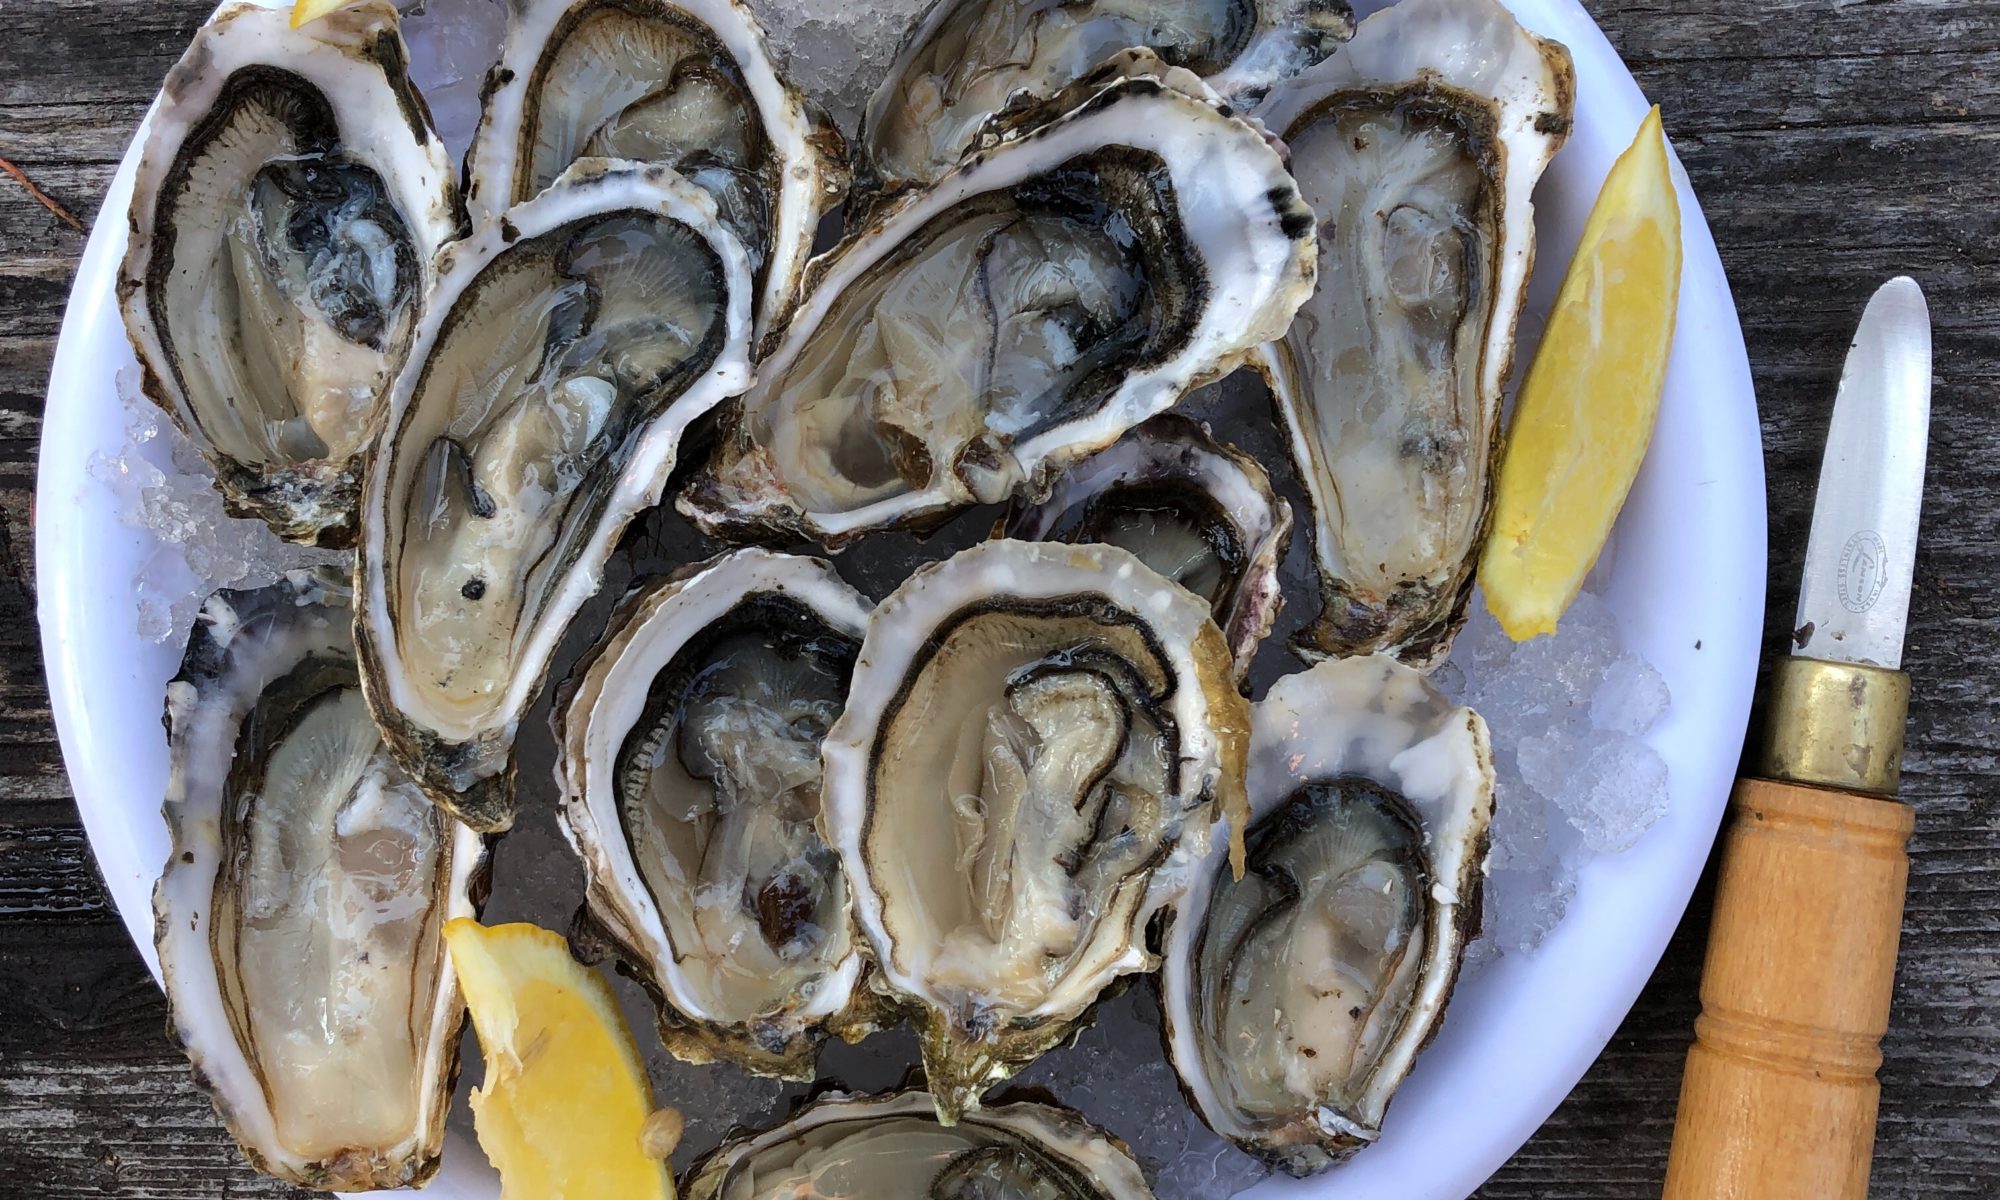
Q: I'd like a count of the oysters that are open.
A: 12